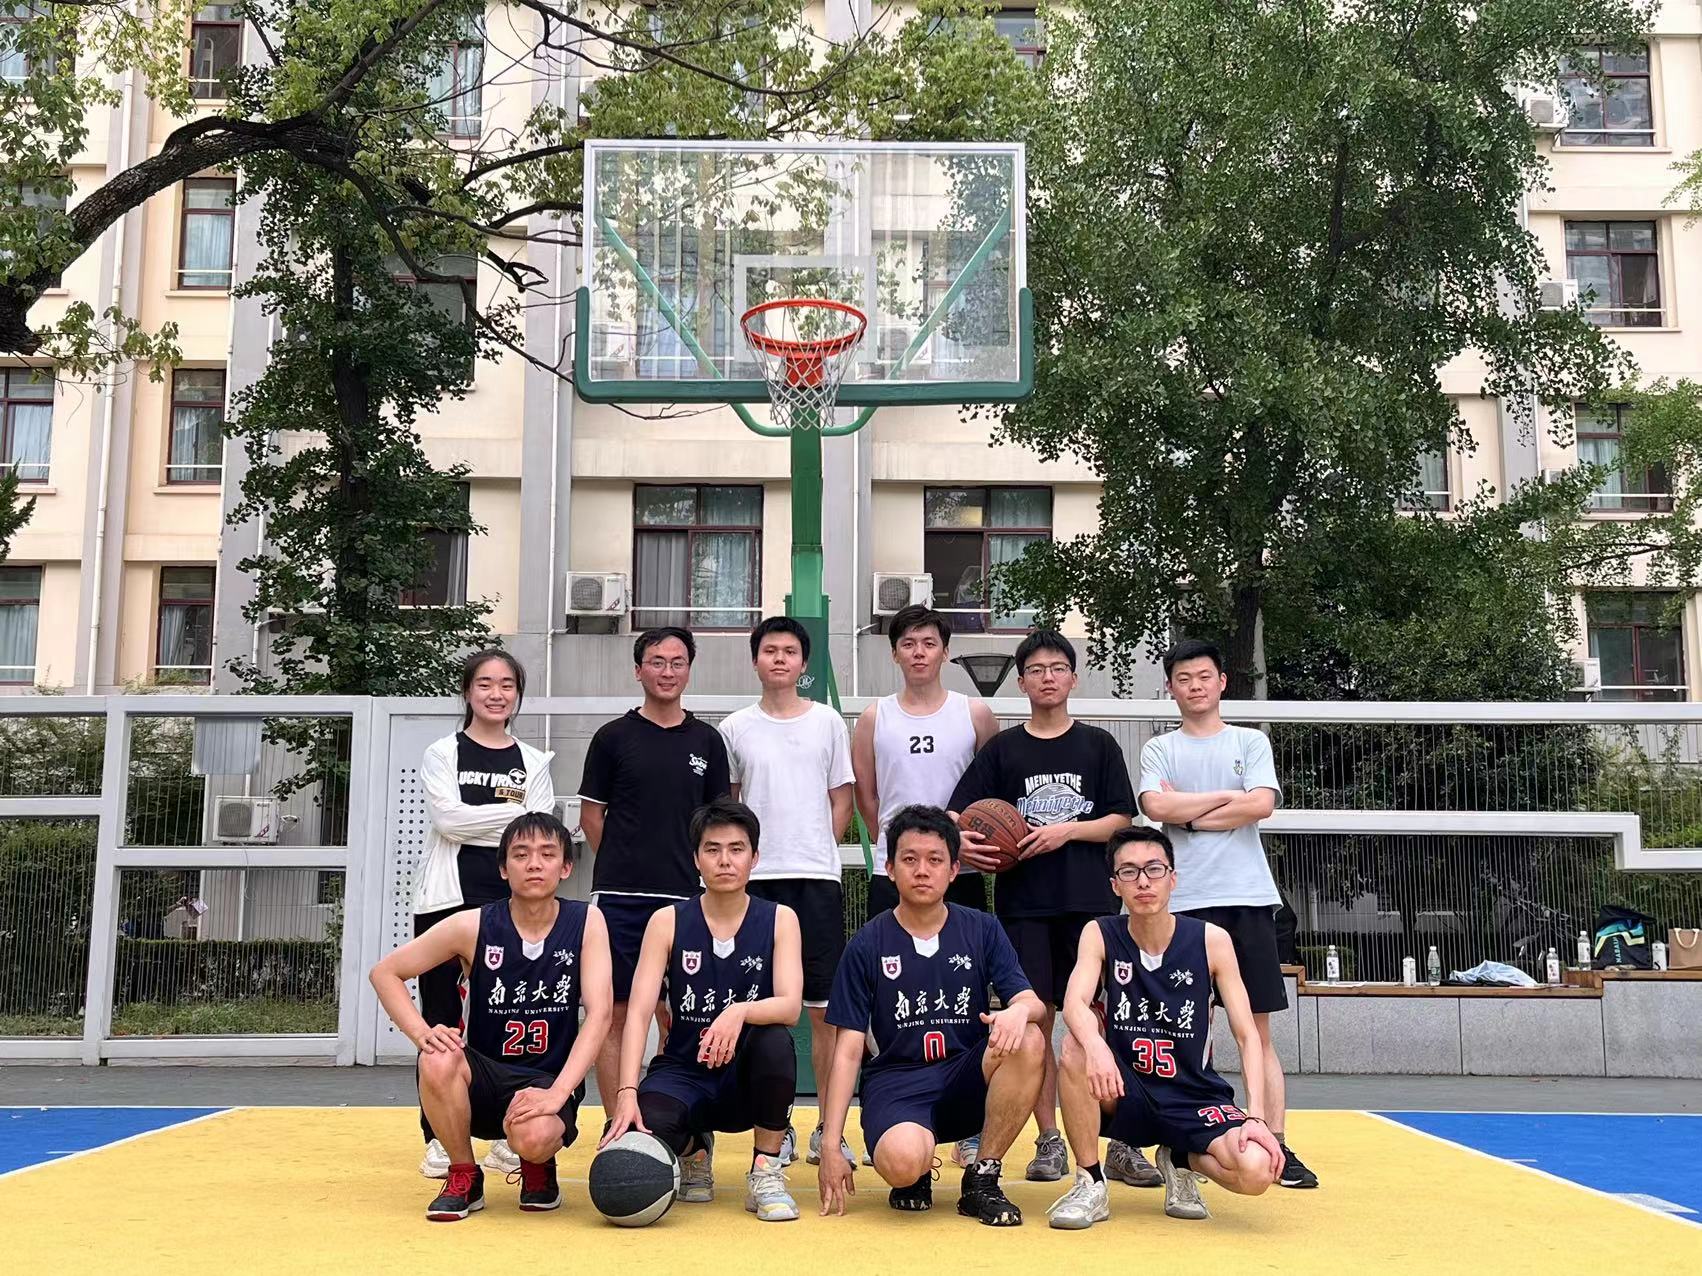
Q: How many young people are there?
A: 10